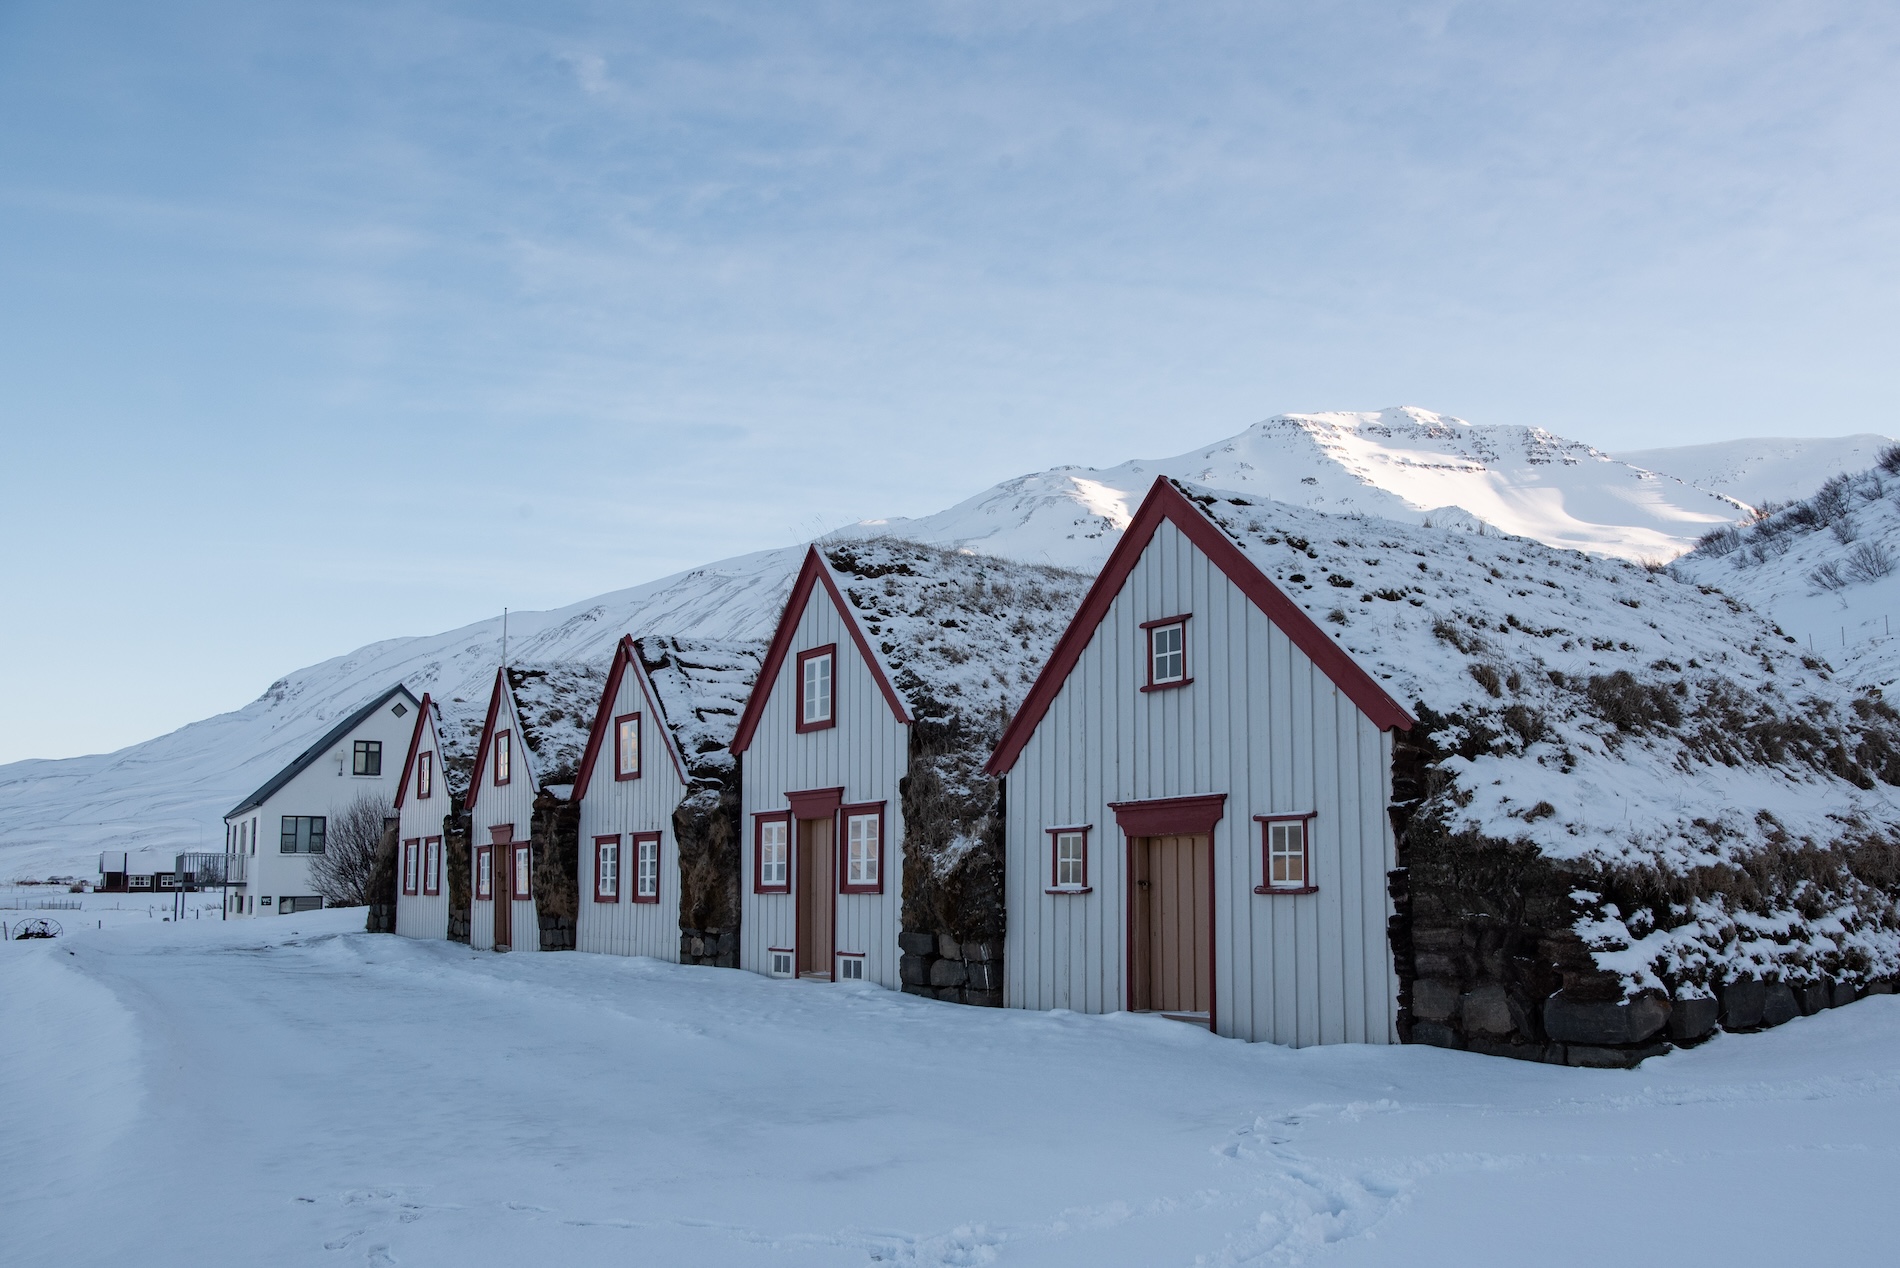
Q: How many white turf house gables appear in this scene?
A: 5